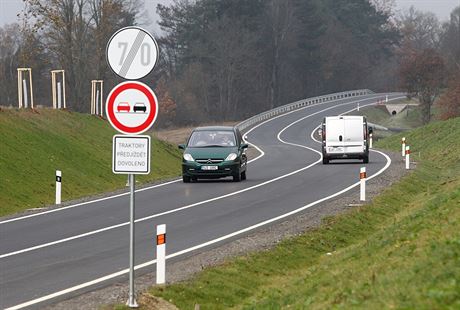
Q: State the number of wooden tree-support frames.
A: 3